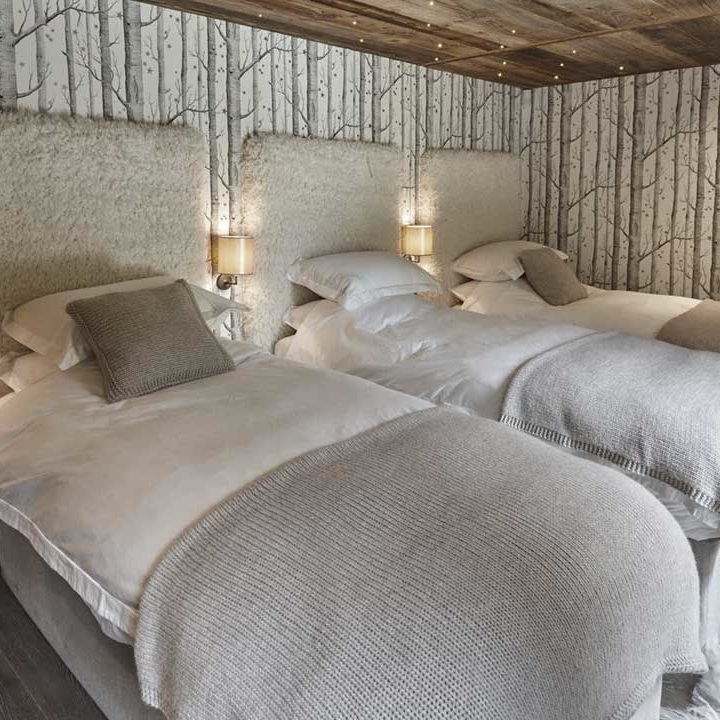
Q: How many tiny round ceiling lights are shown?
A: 15